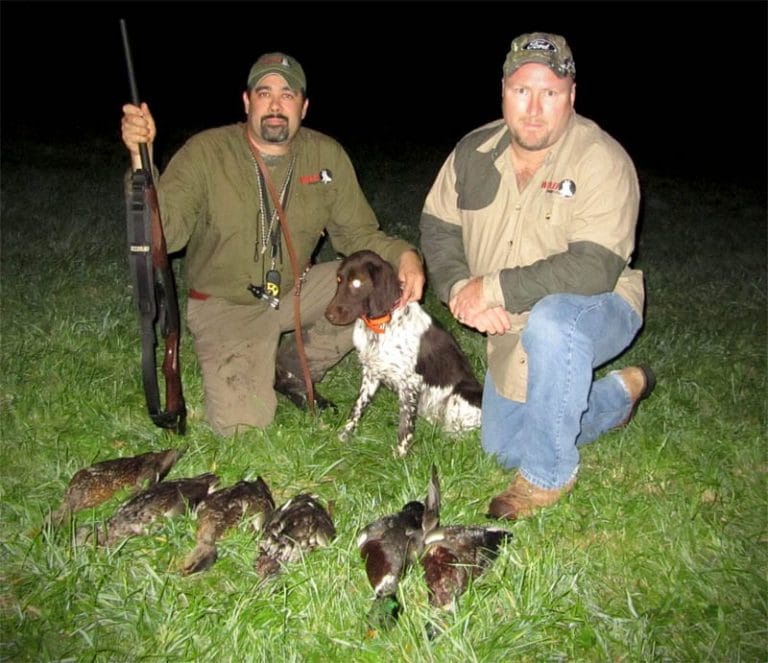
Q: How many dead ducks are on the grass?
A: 6